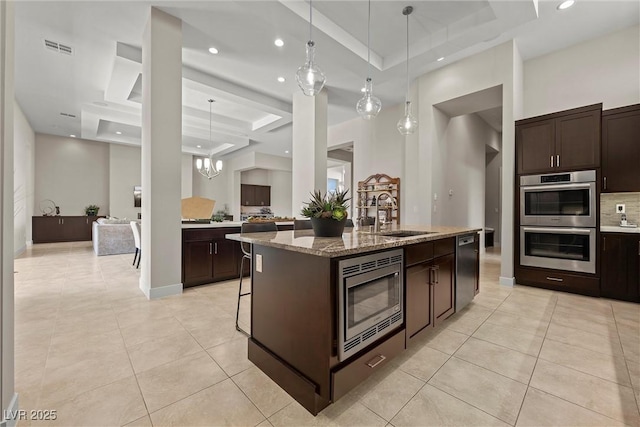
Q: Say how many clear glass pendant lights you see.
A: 3